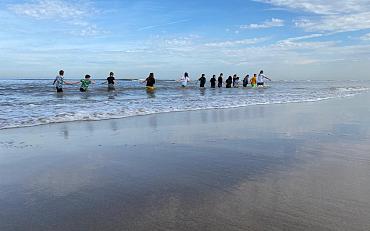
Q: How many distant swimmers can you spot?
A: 14